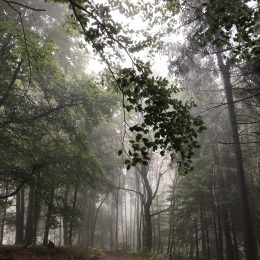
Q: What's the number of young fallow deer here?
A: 0